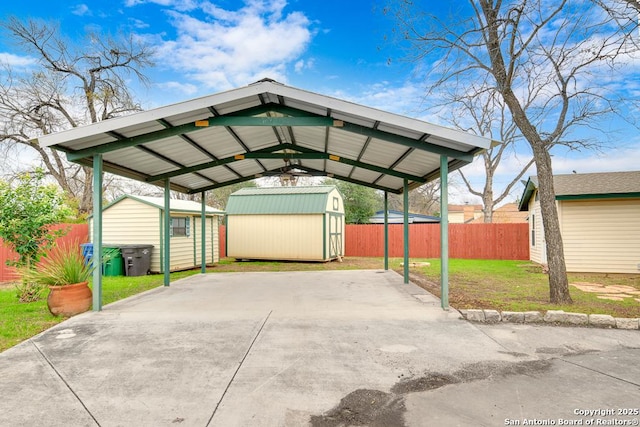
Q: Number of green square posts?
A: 6